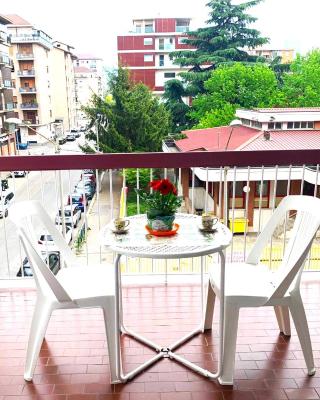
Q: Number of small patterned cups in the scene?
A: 2